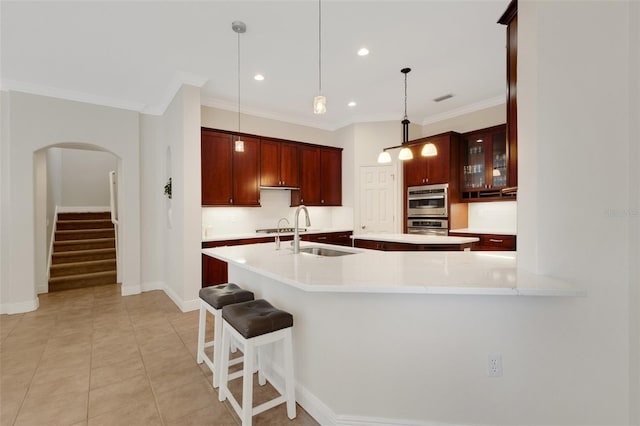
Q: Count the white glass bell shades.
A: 3